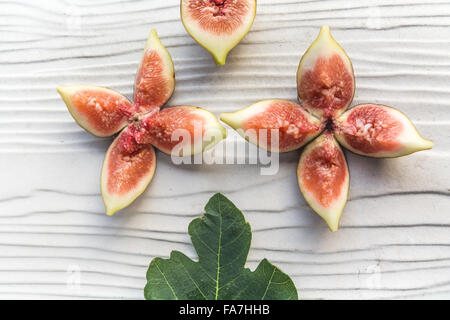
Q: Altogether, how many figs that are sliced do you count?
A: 3